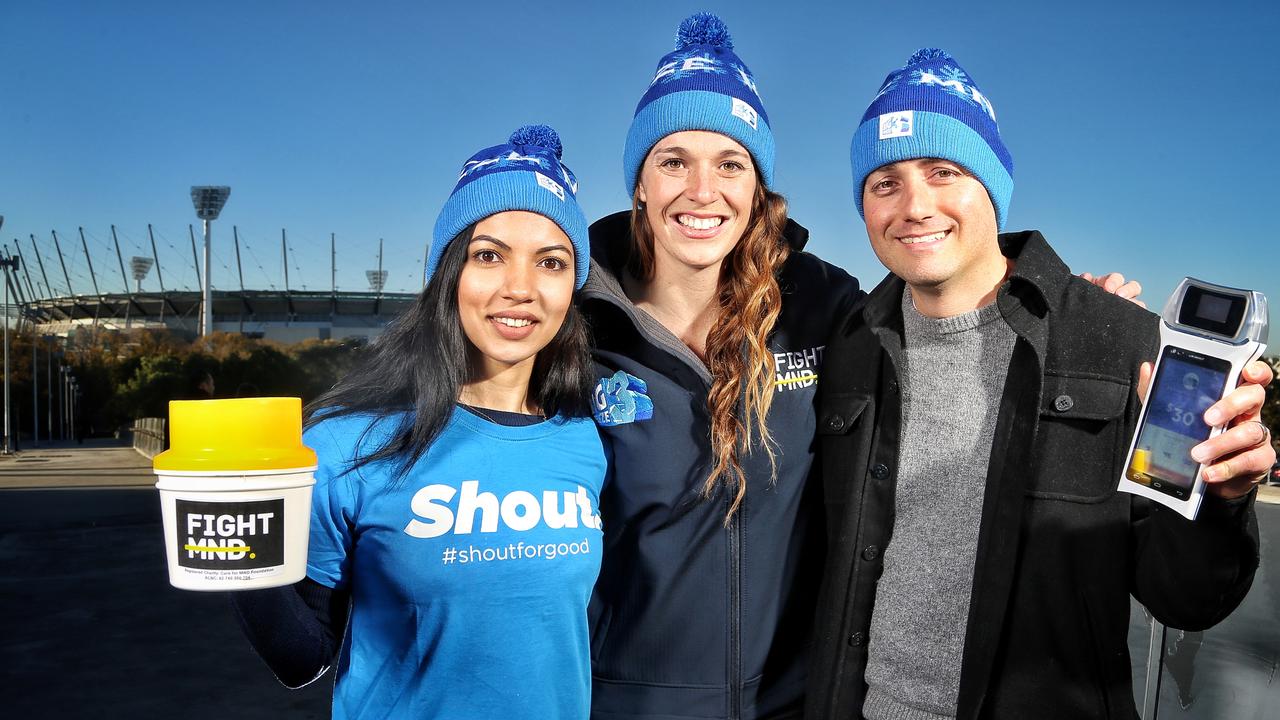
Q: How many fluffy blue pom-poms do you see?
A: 3